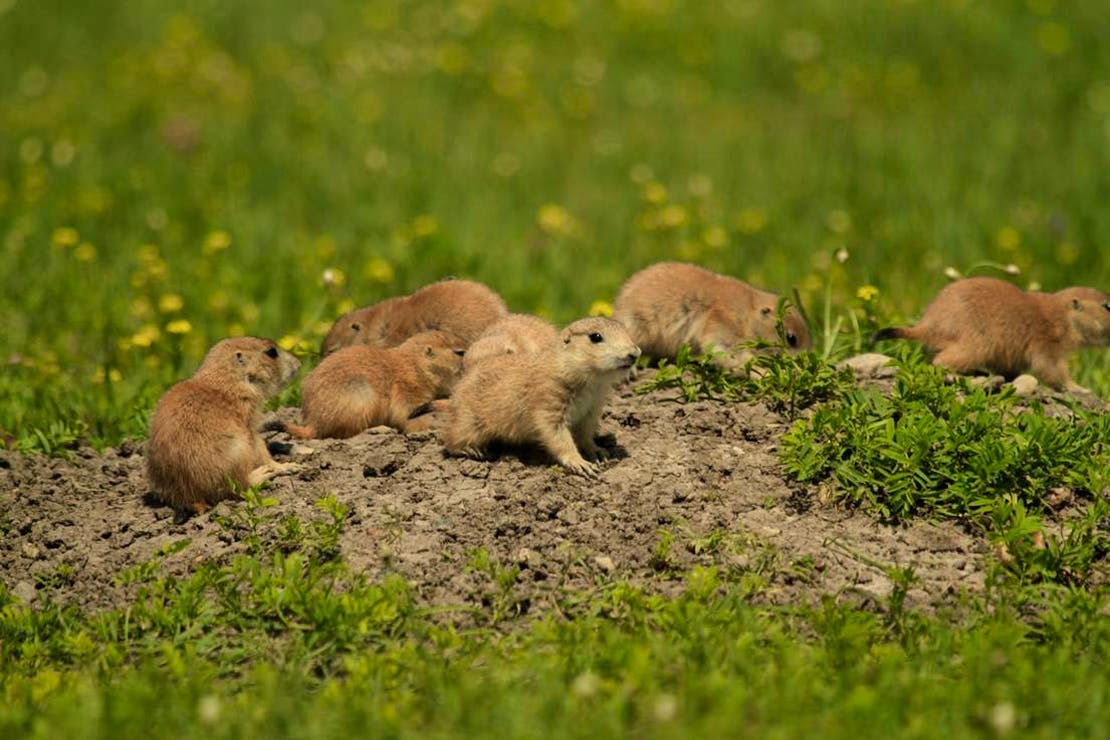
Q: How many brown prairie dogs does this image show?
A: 7